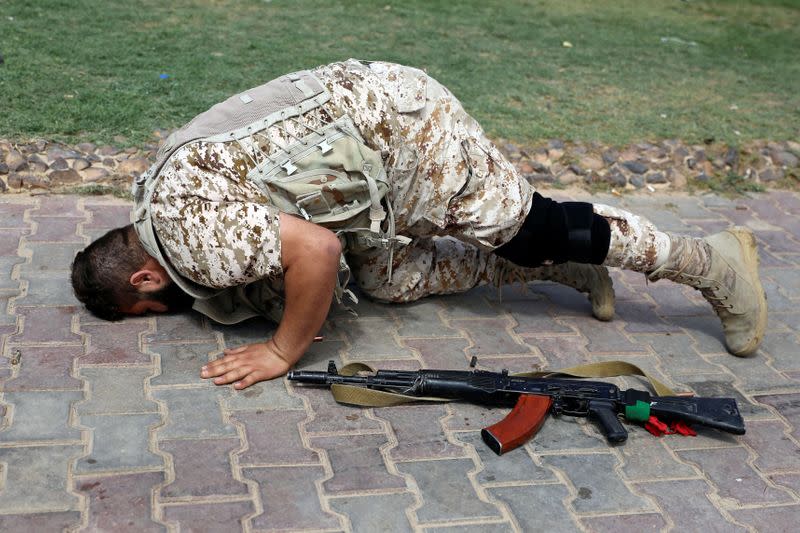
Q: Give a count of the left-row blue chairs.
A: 0